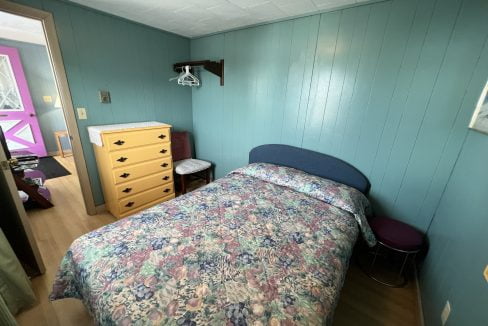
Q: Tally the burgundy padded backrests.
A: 1